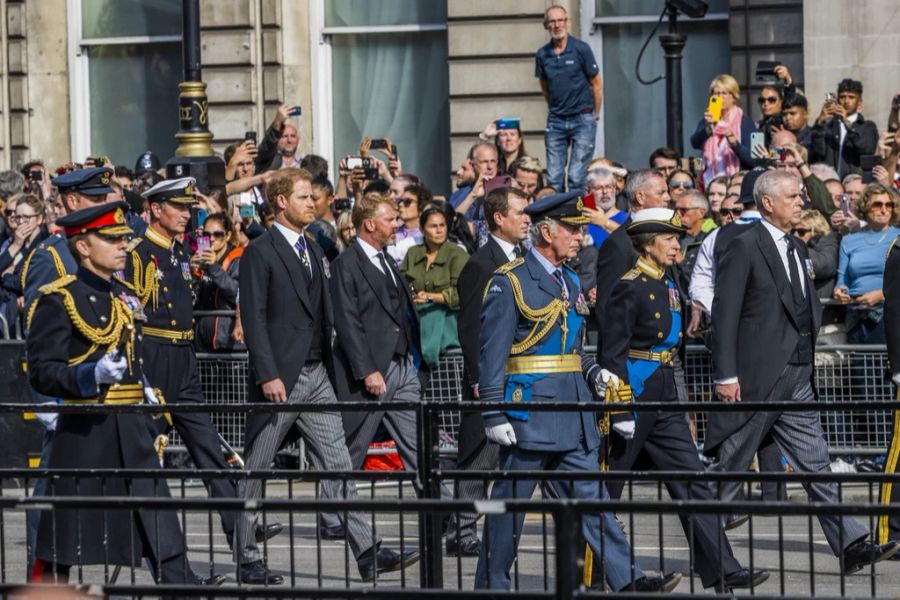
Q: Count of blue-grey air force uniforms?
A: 2